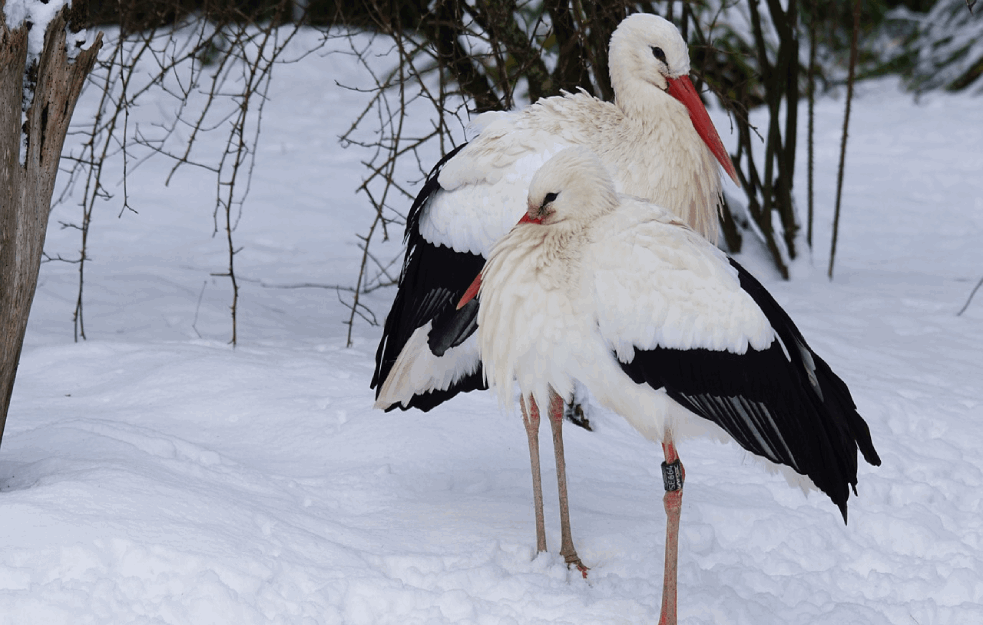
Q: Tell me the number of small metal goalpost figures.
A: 0